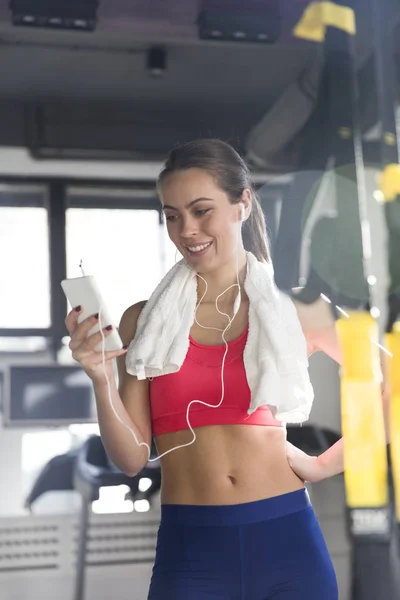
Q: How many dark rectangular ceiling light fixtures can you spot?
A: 2